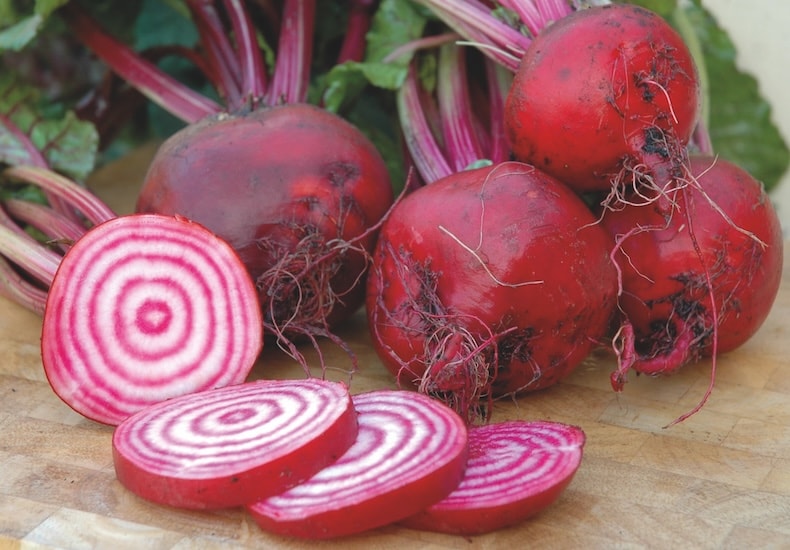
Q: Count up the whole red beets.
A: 4